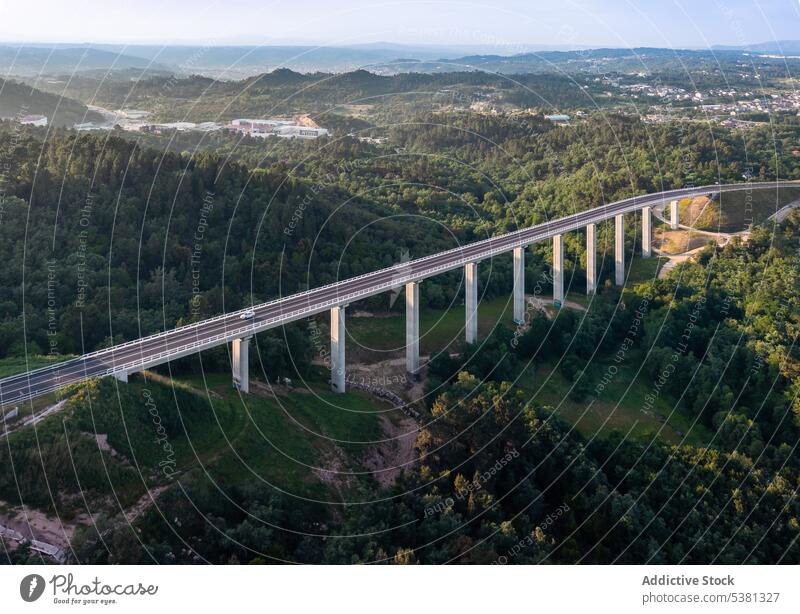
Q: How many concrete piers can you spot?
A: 10